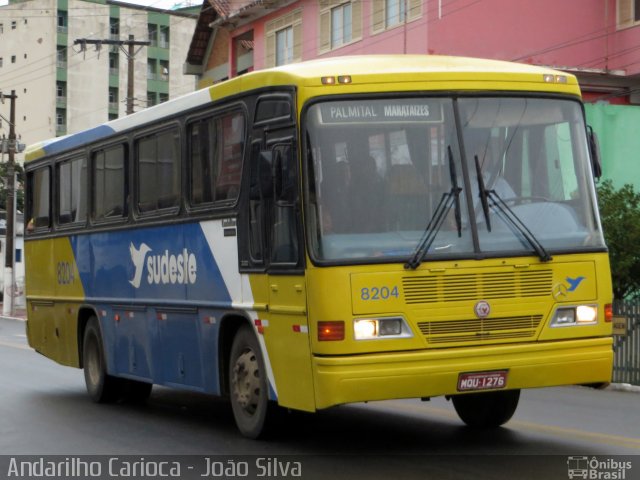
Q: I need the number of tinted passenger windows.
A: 5